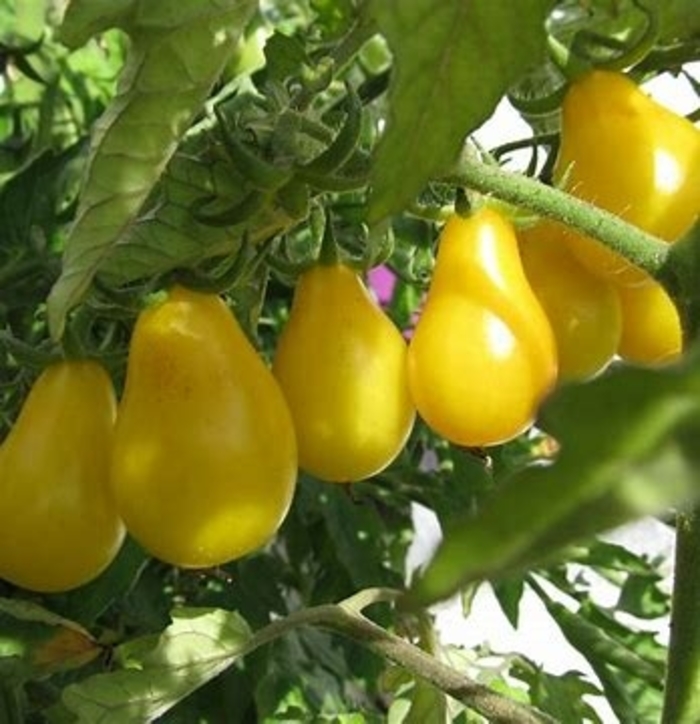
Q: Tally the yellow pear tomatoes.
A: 7